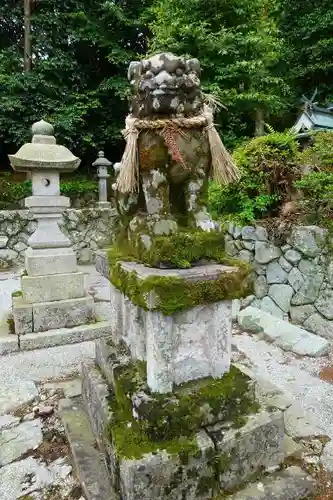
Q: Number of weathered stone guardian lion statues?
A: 1